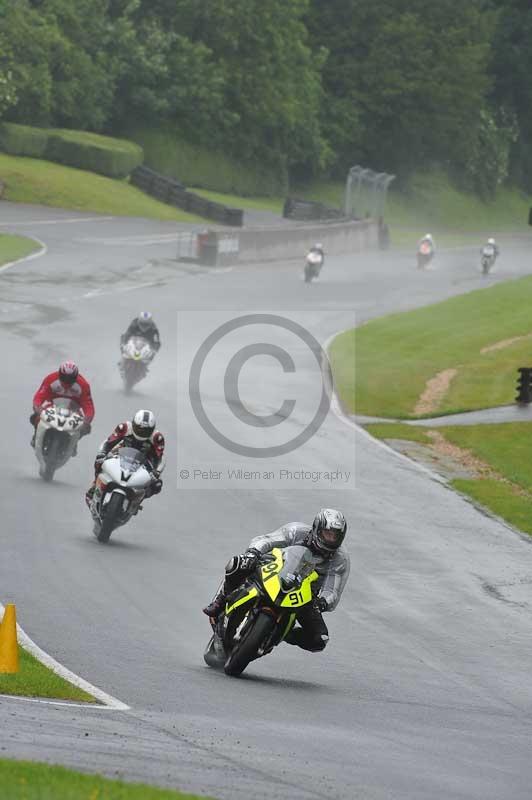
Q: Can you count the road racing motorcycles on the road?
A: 7